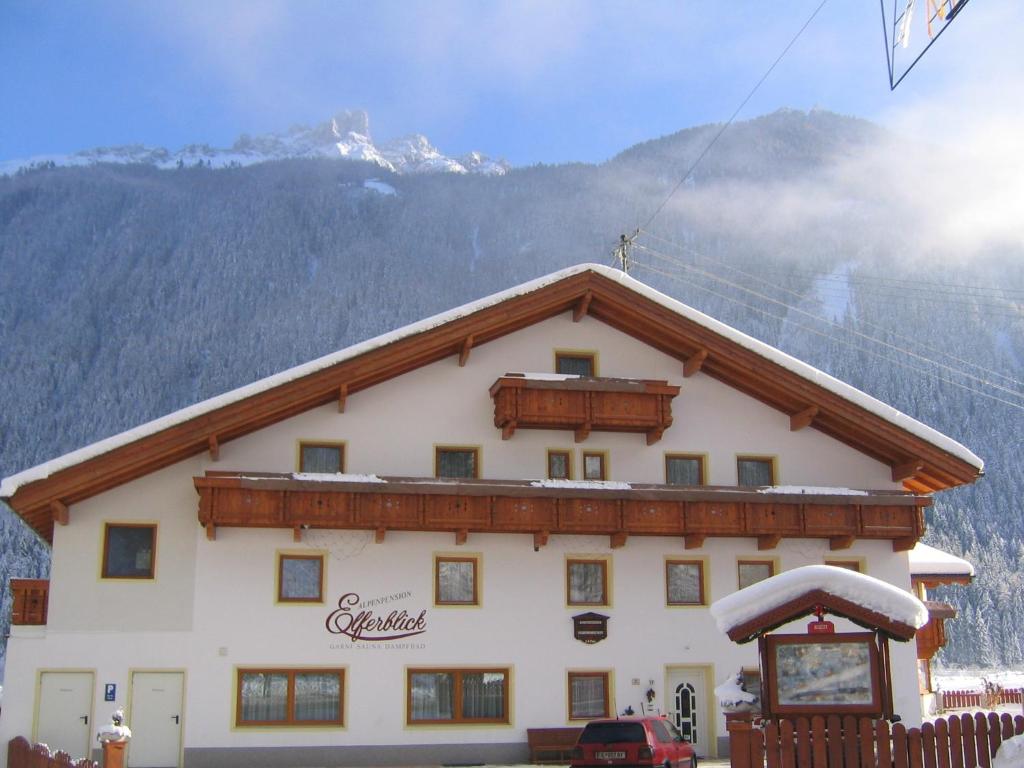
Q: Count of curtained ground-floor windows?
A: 3